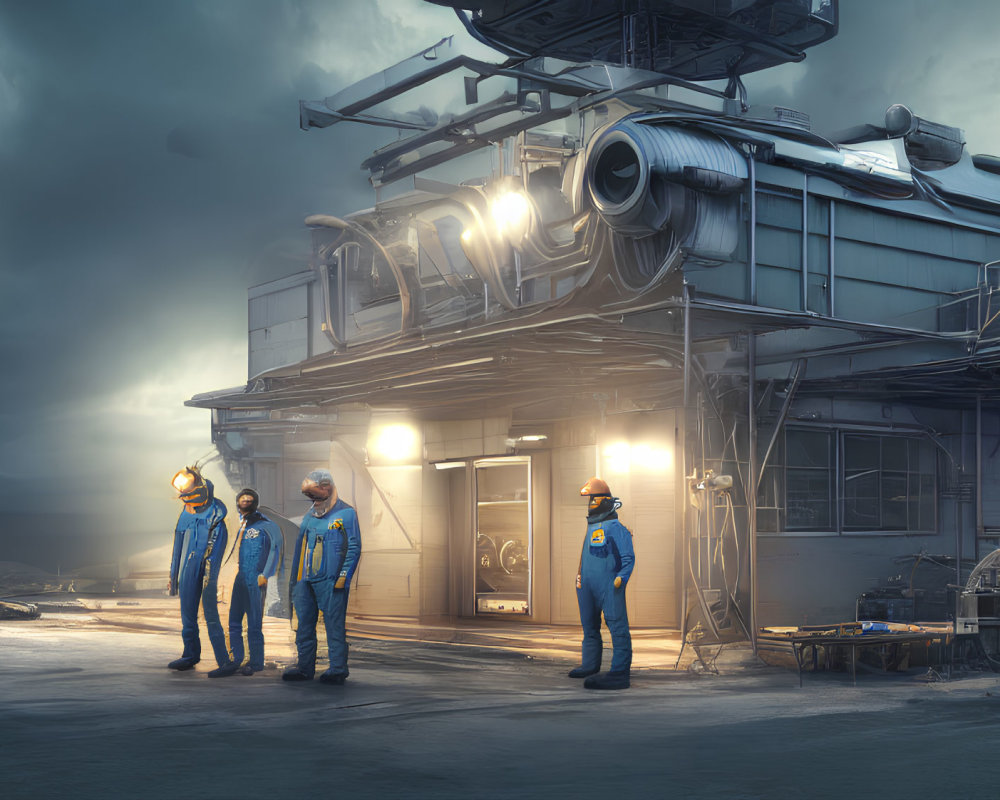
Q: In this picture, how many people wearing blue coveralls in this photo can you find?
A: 4